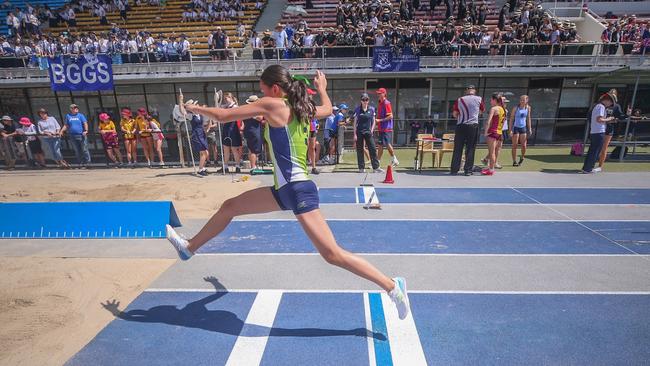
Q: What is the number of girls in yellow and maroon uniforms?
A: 5